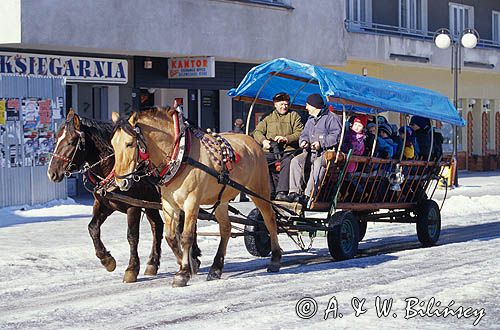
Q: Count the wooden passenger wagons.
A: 1